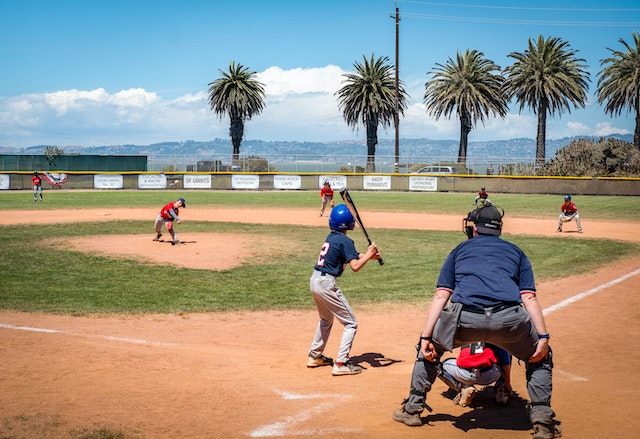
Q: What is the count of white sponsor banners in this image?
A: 9